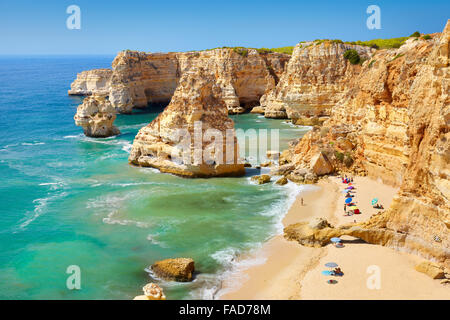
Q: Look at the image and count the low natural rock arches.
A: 1